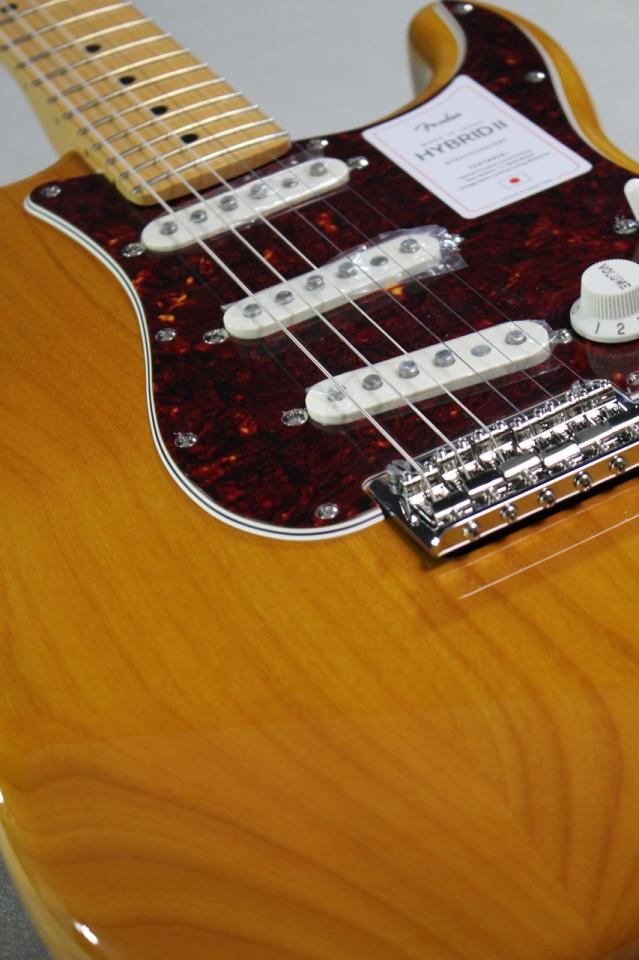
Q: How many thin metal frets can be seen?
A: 11